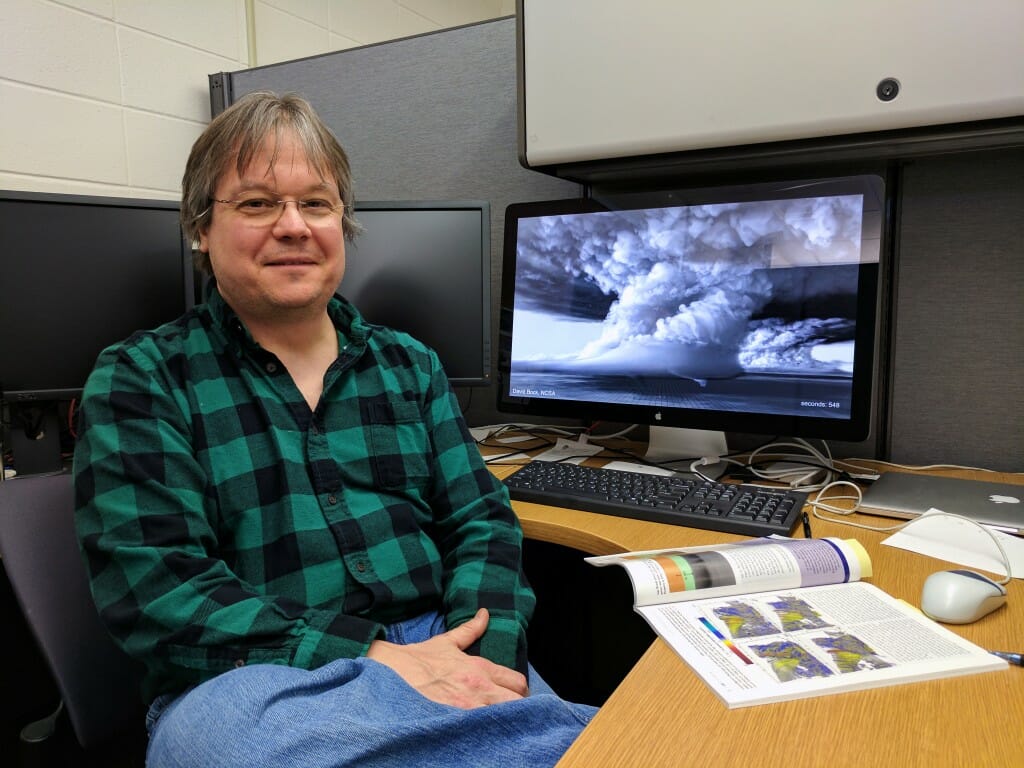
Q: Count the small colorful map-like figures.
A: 4